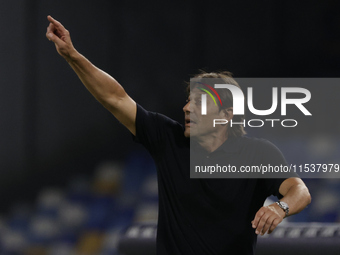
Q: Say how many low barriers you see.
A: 1